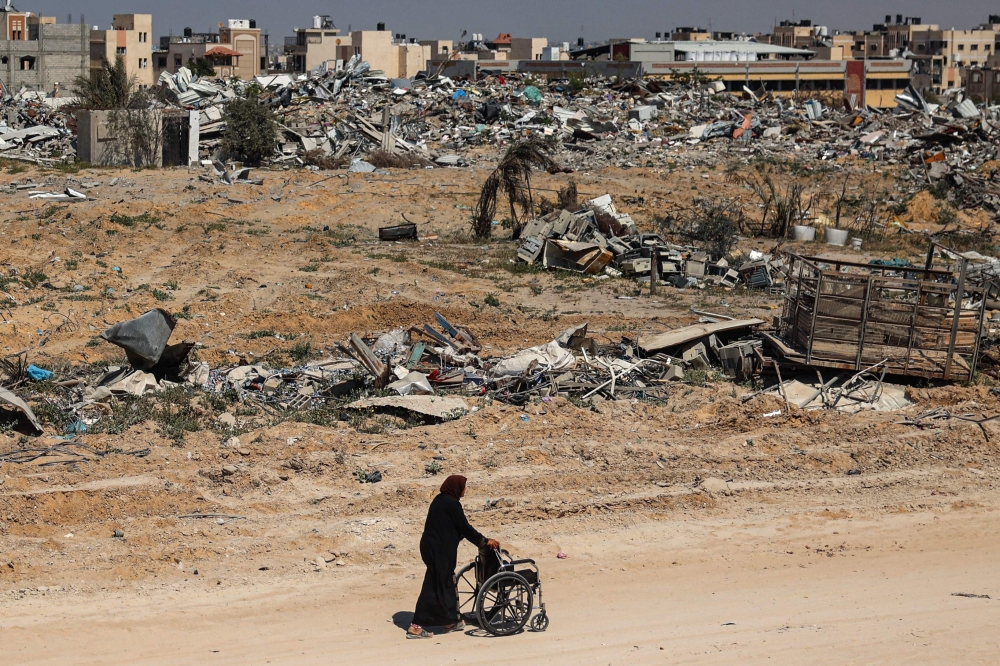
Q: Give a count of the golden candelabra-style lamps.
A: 0